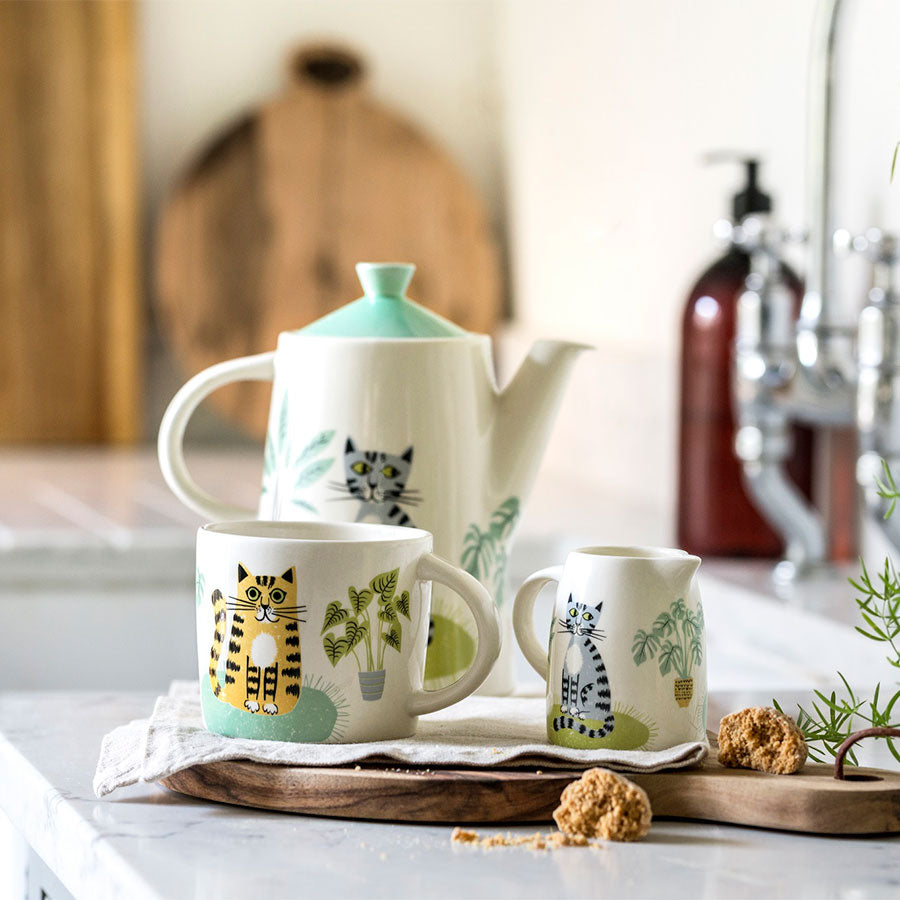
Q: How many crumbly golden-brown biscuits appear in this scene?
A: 2